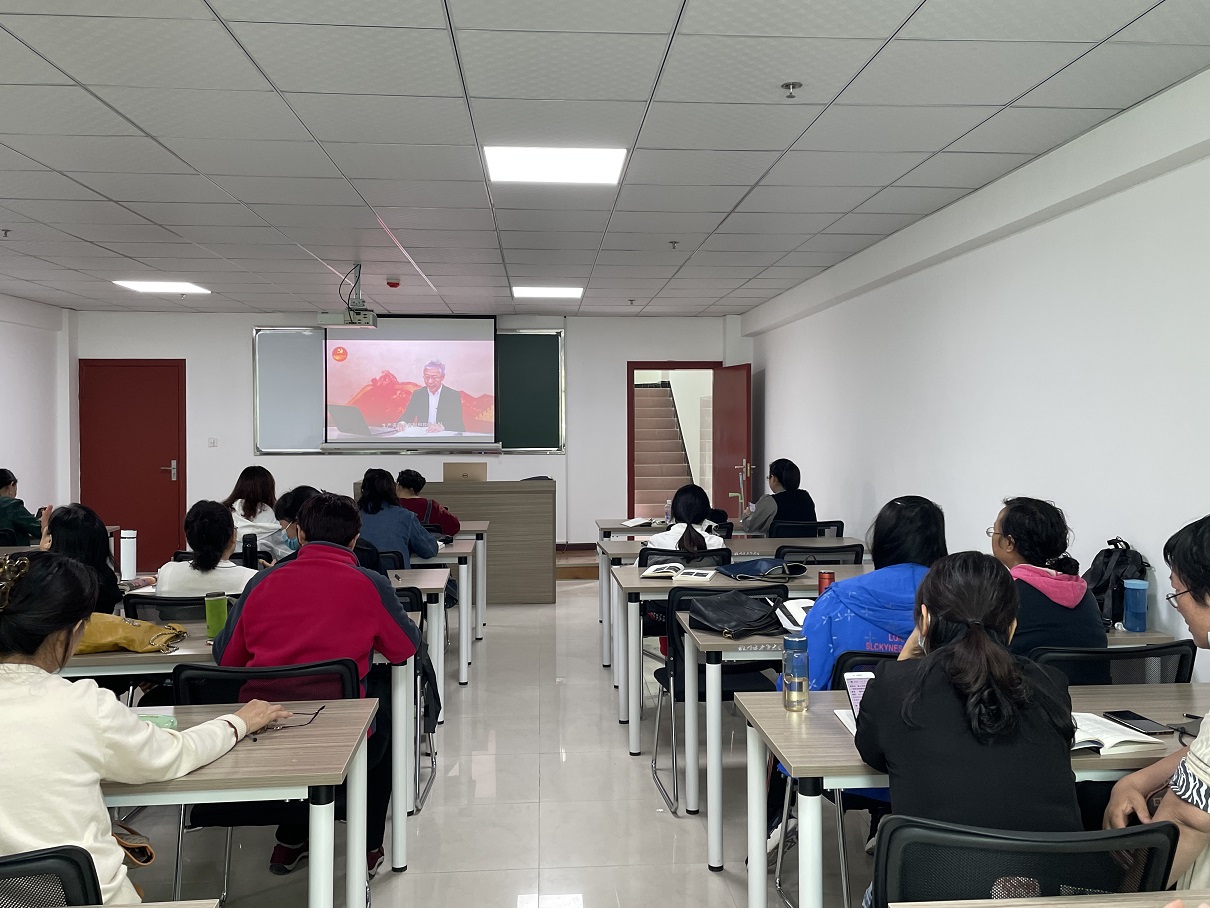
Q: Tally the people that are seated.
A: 15